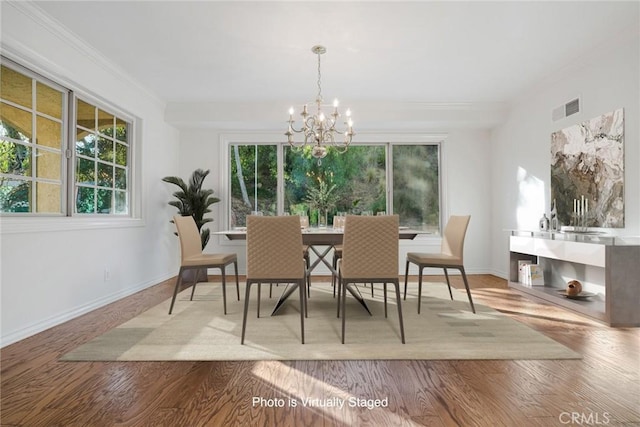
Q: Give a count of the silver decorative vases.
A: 2